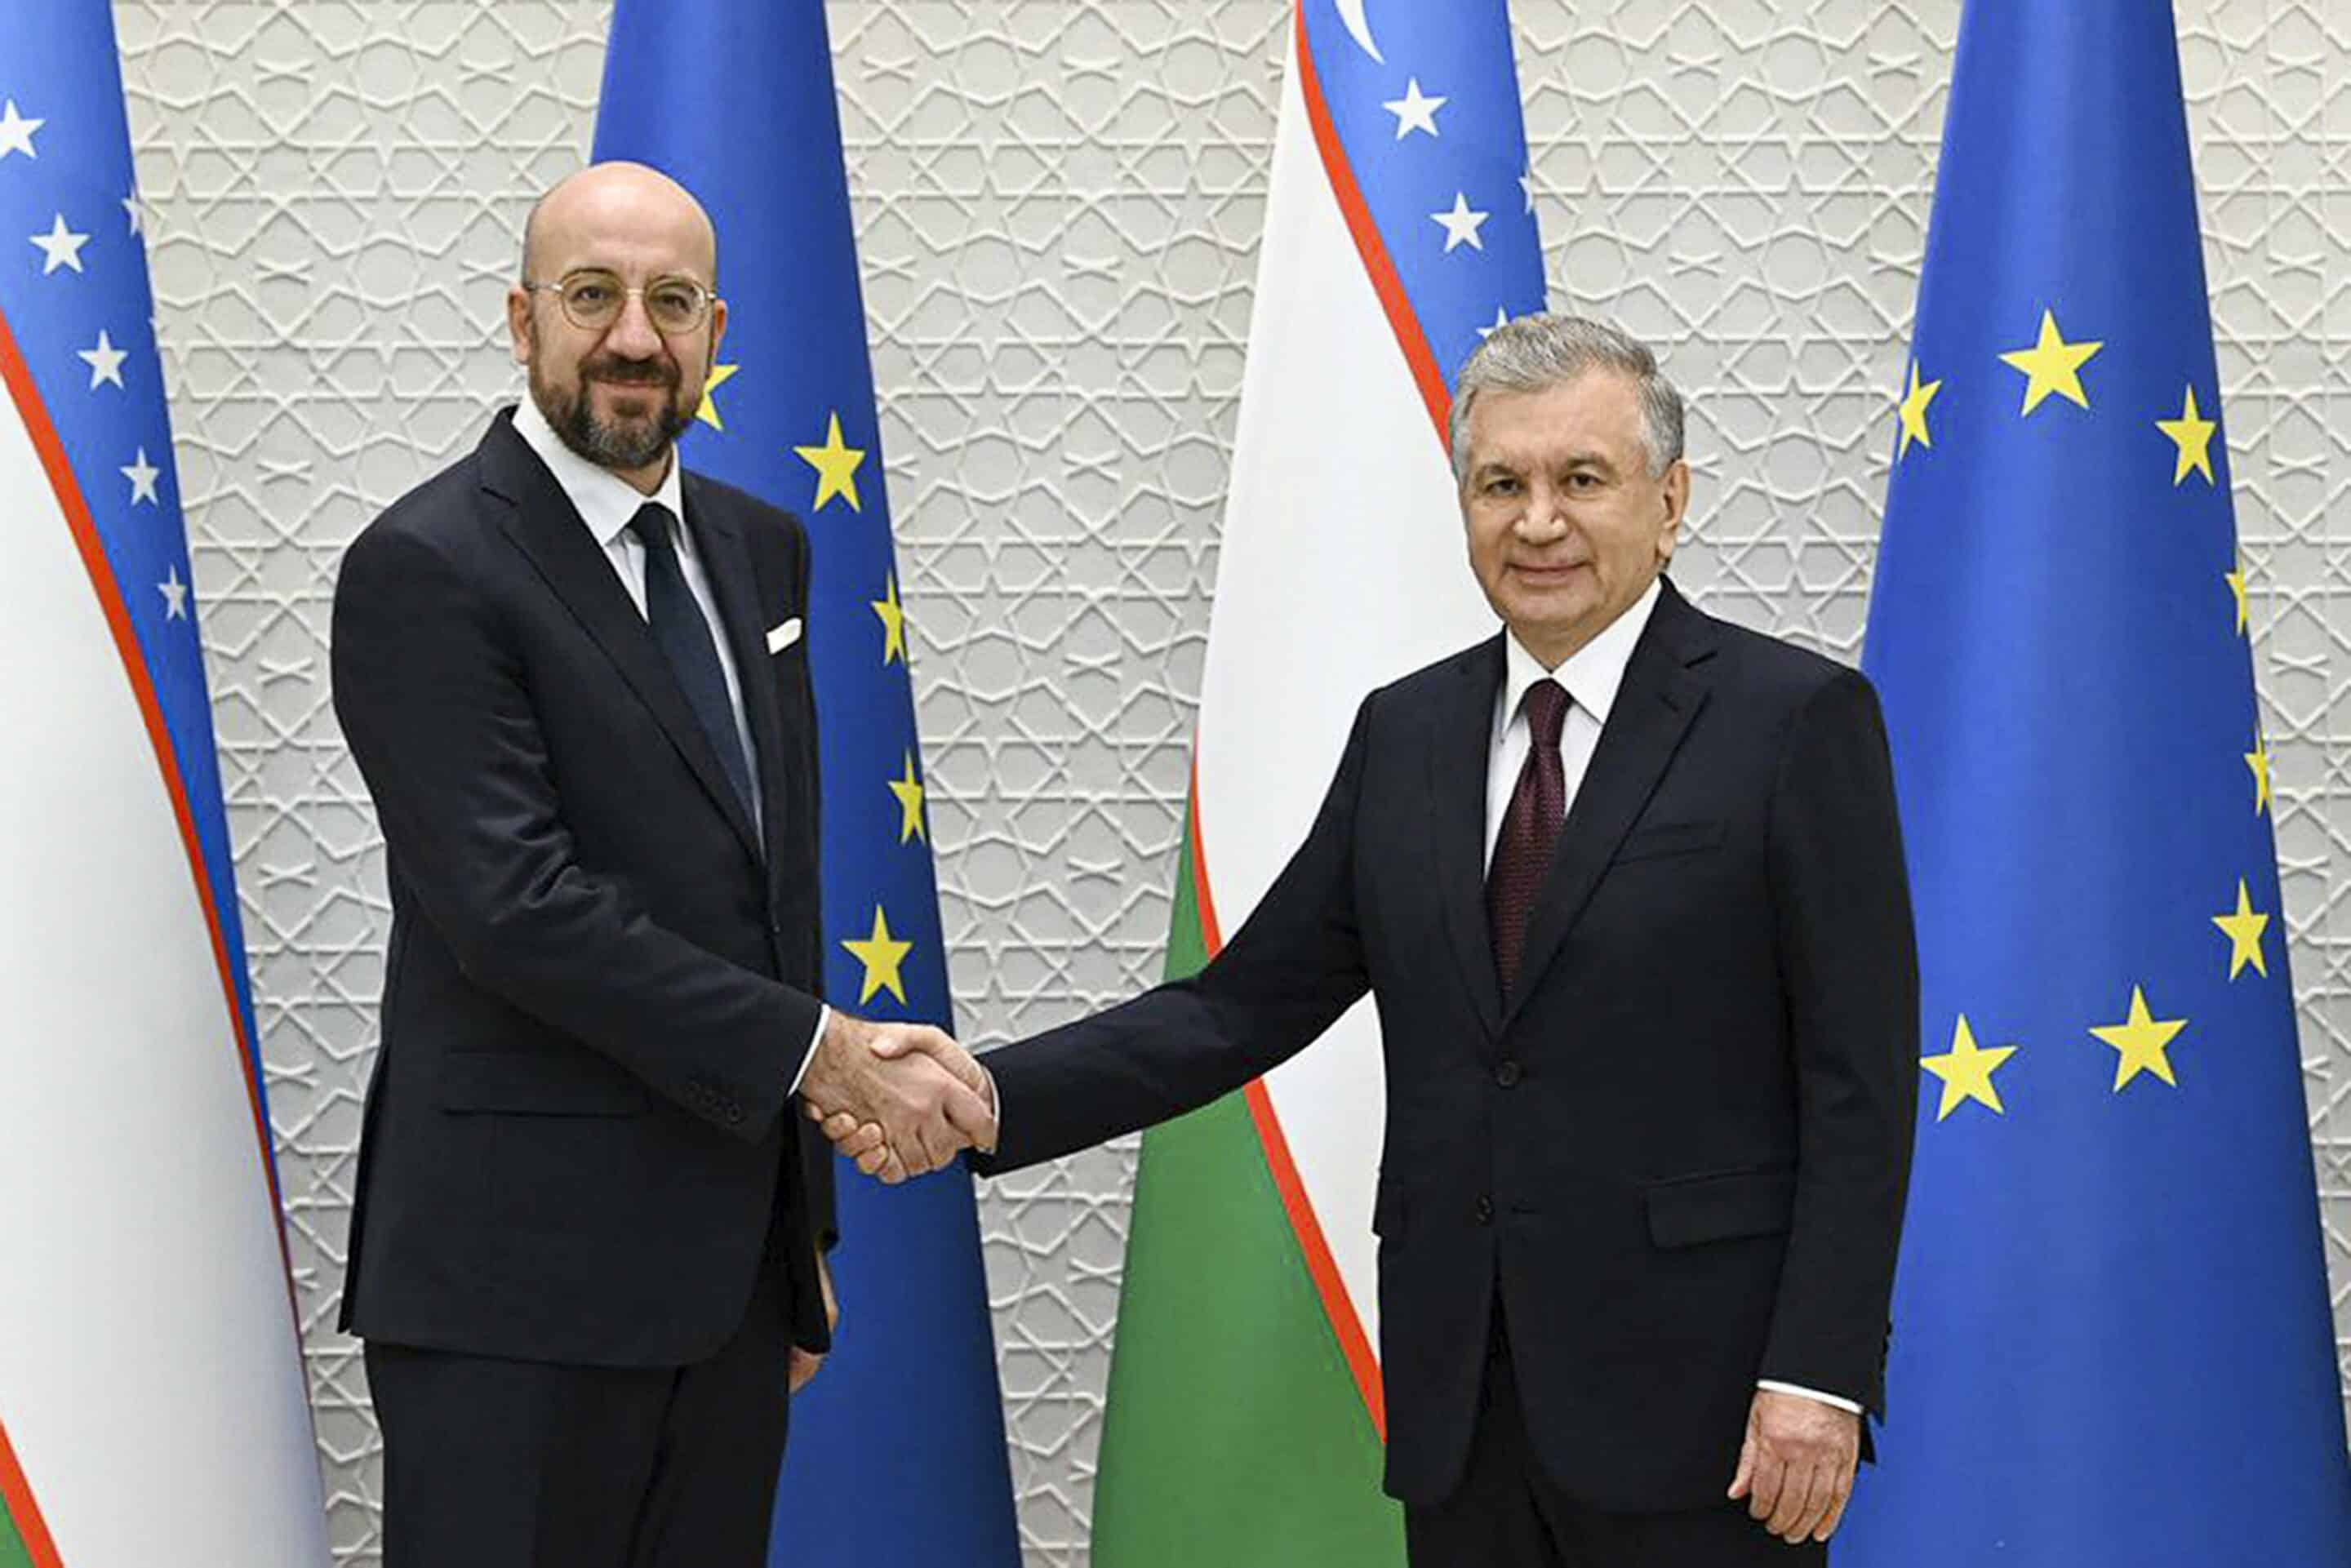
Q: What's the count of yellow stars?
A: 13